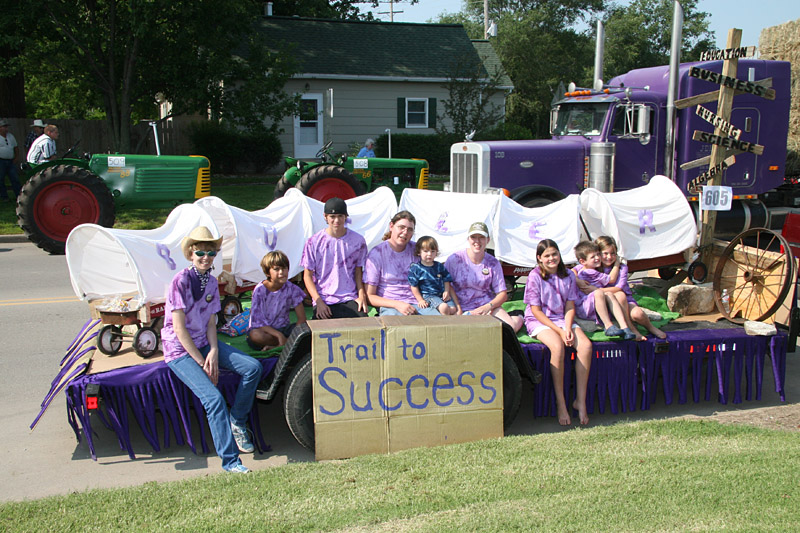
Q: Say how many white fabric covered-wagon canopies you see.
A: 6